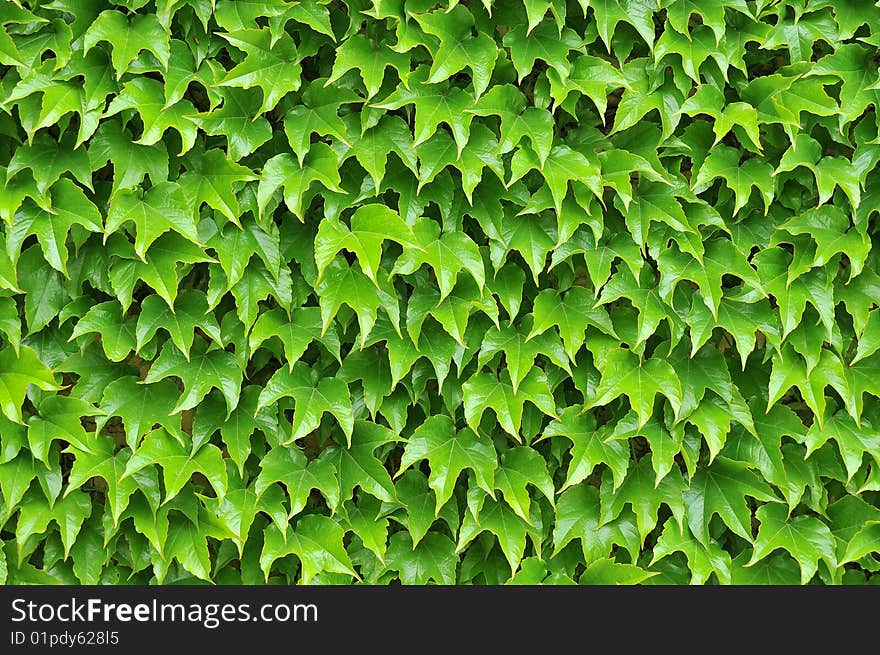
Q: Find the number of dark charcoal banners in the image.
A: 1